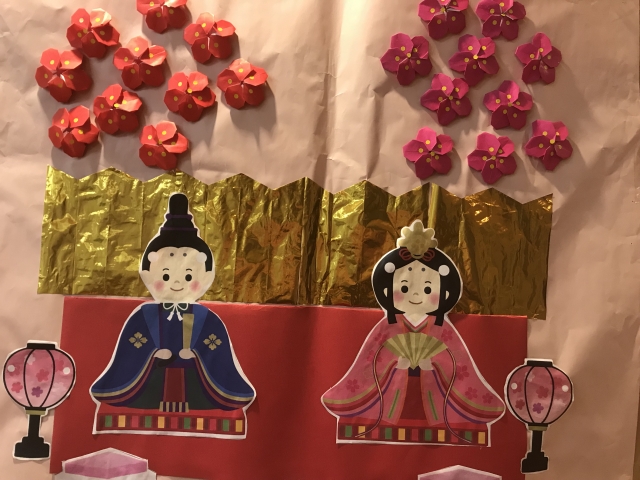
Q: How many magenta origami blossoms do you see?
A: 10